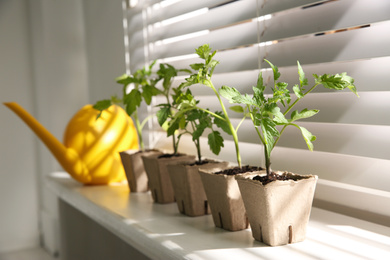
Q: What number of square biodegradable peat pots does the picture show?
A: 5